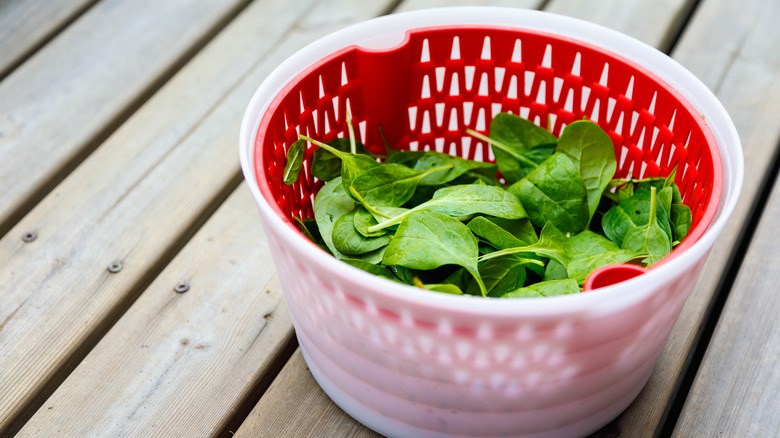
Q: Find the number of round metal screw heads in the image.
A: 3